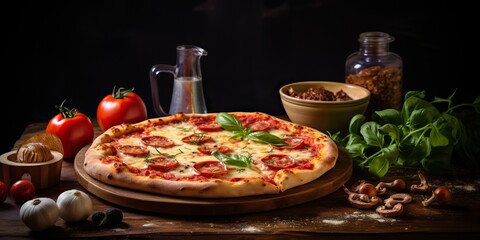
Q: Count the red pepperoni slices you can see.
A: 10